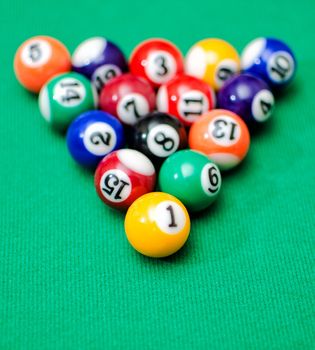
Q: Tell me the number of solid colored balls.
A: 8